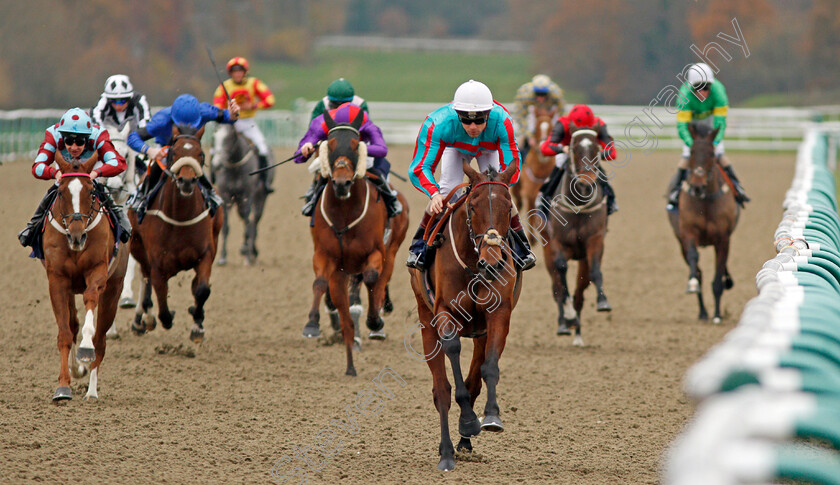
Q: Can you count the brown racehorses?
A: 7